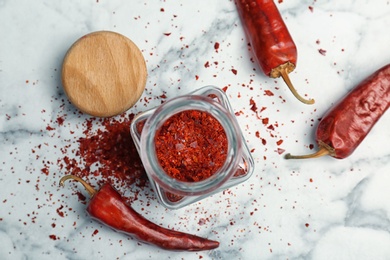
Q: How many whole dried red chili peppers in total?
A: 3